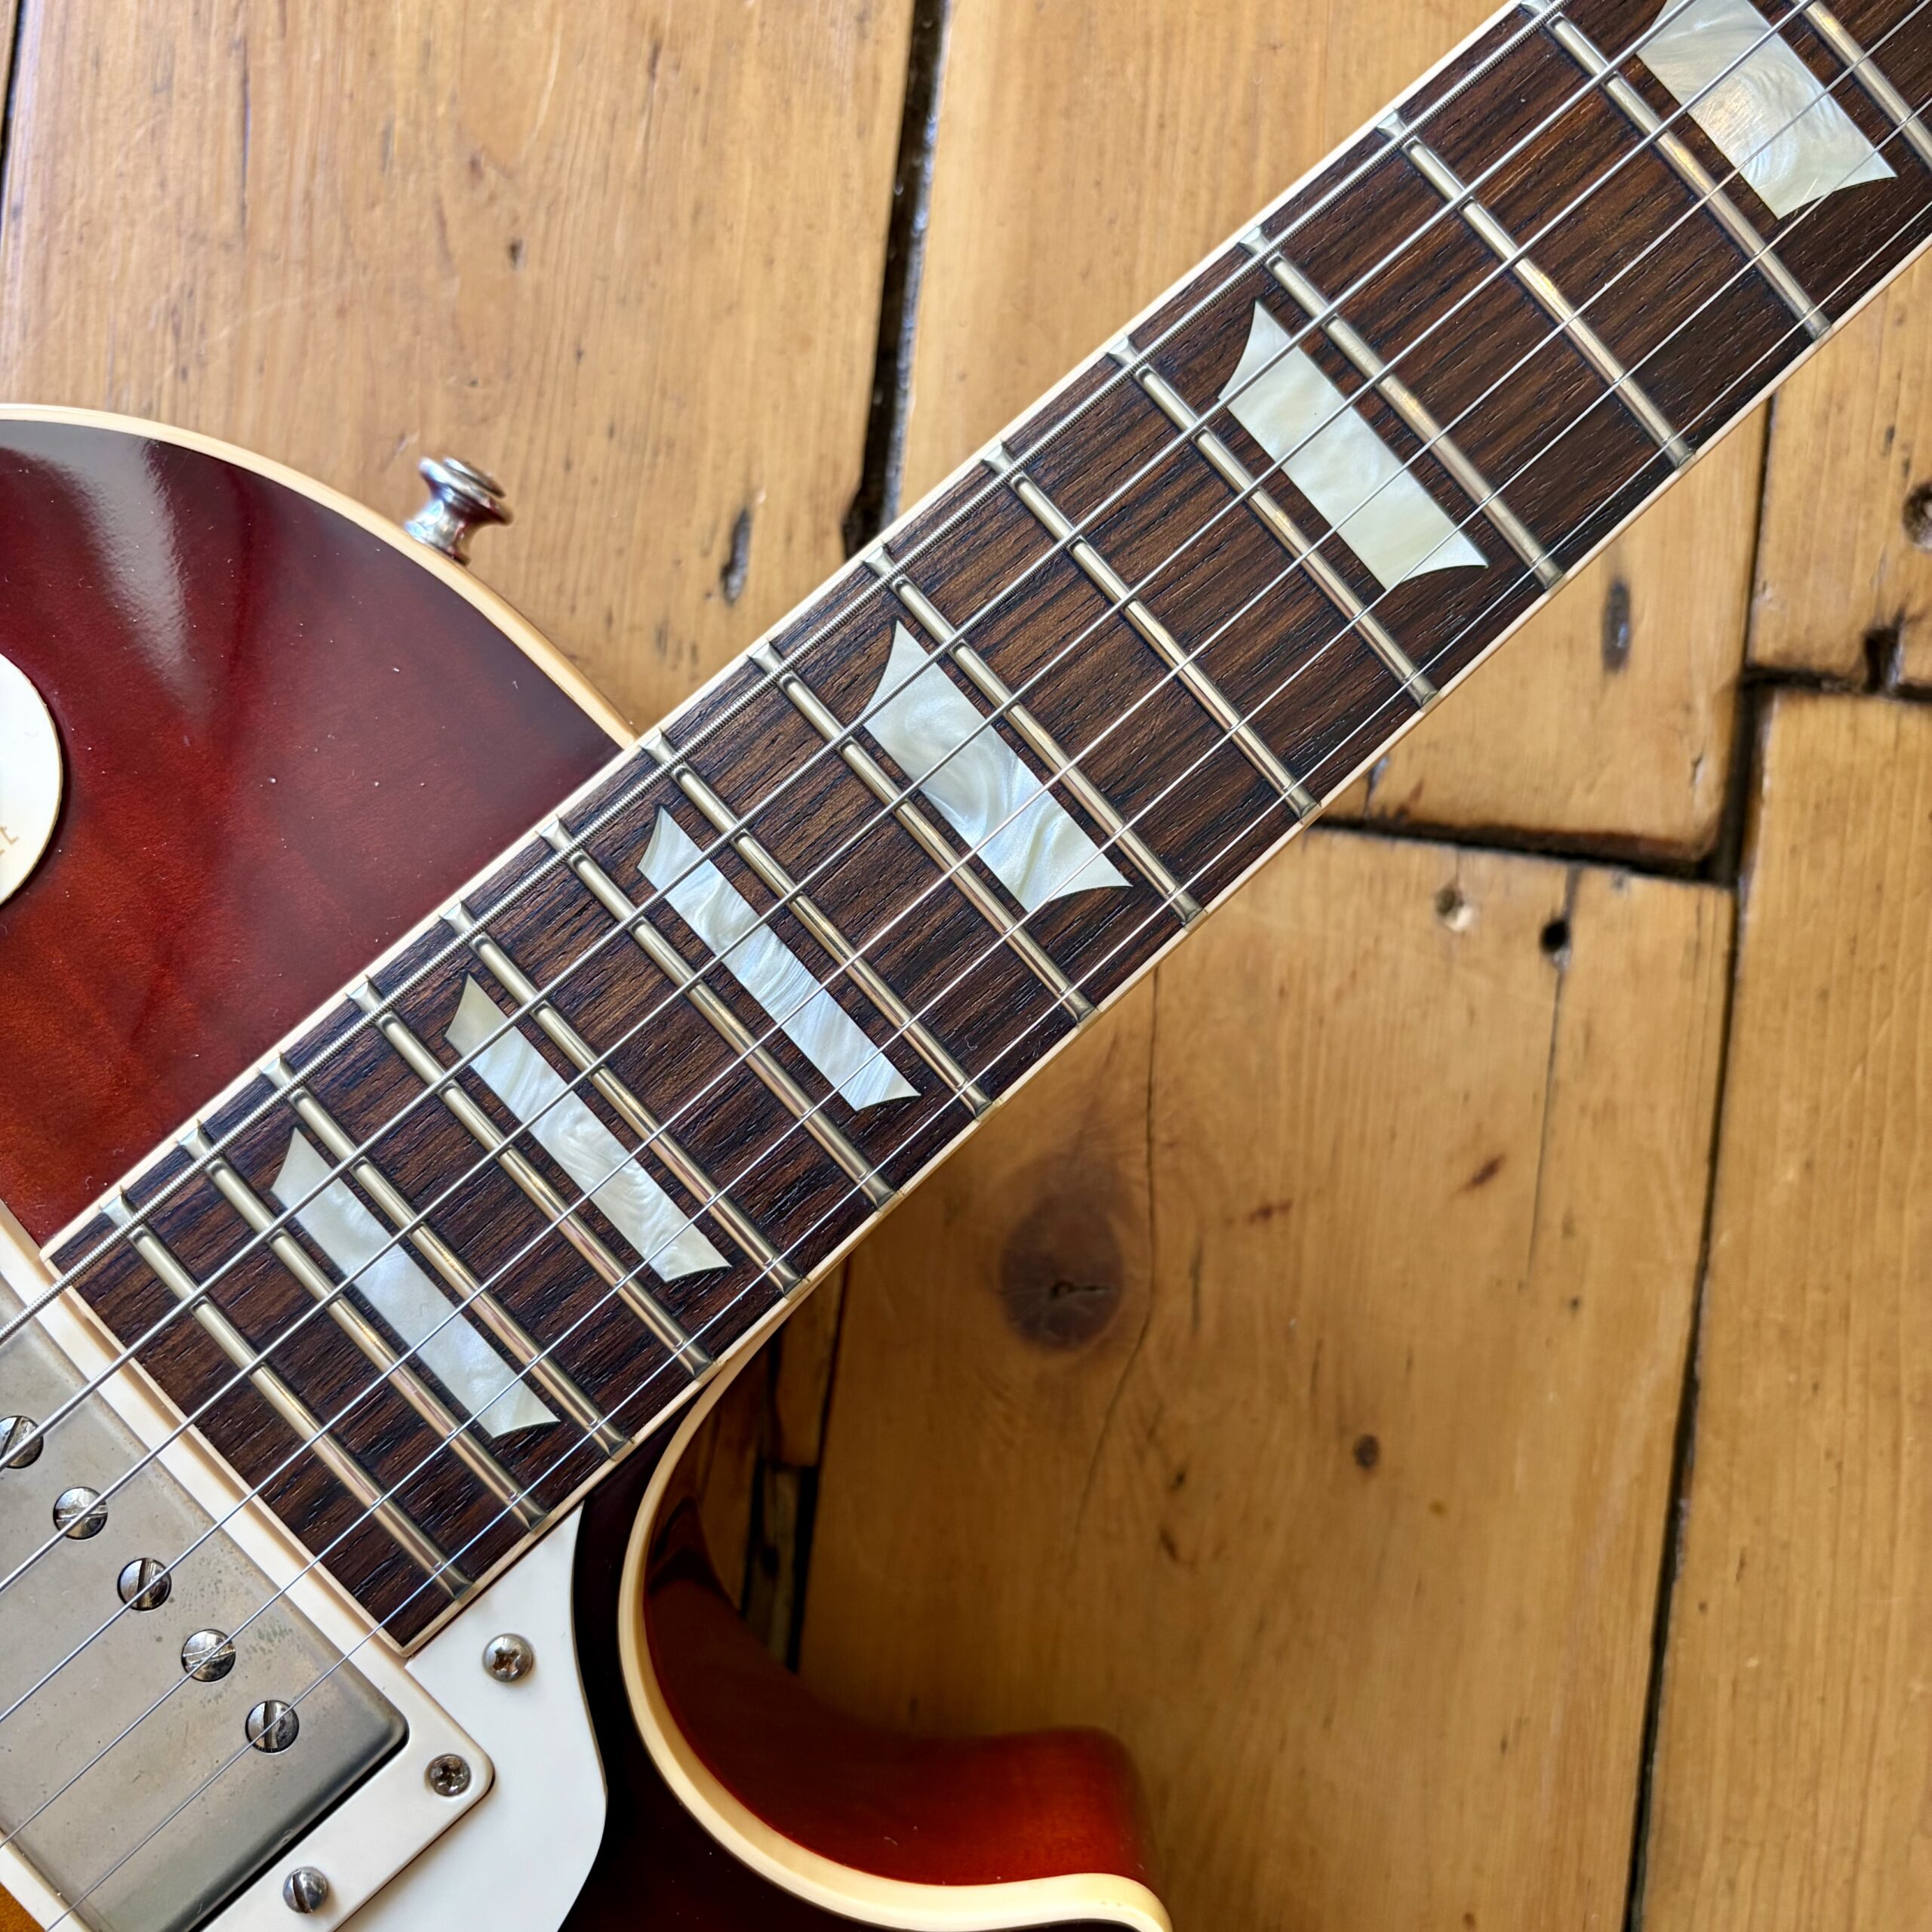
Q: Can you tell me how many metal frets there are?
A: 15